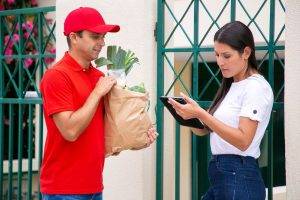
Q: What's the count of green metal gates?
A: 2